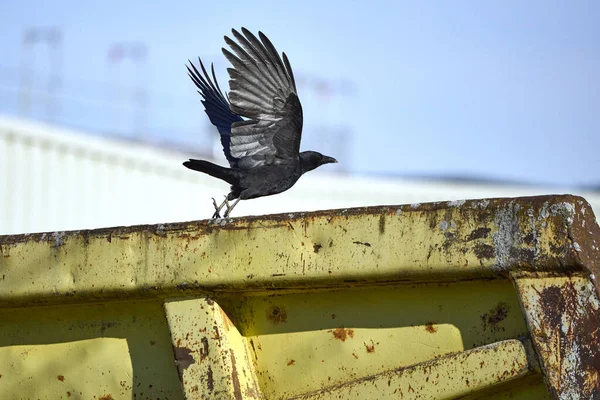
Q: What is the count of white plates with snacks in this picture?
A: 0